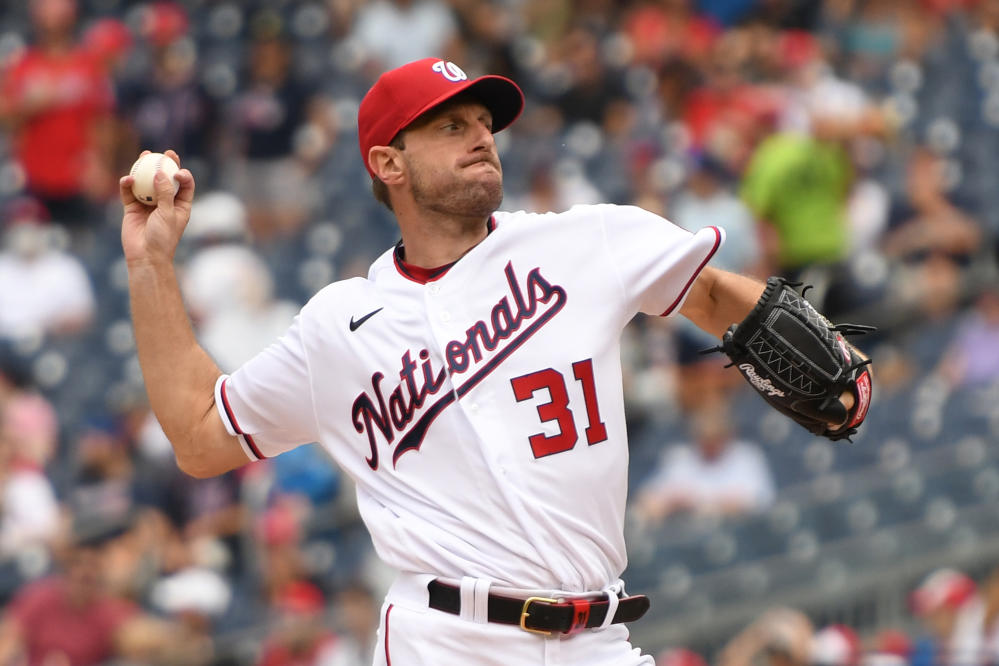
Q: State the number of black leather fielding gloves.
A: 1